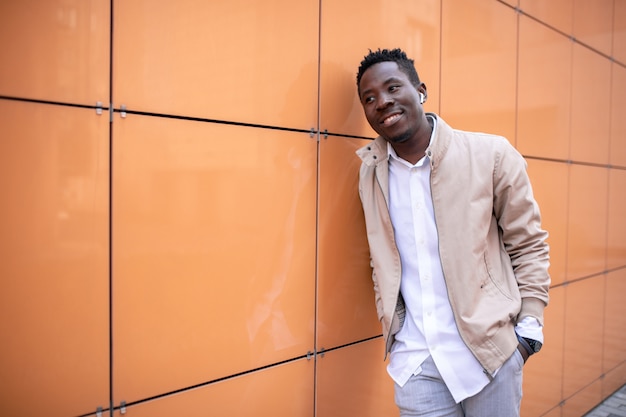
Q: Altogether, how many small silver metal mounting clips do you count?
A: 8